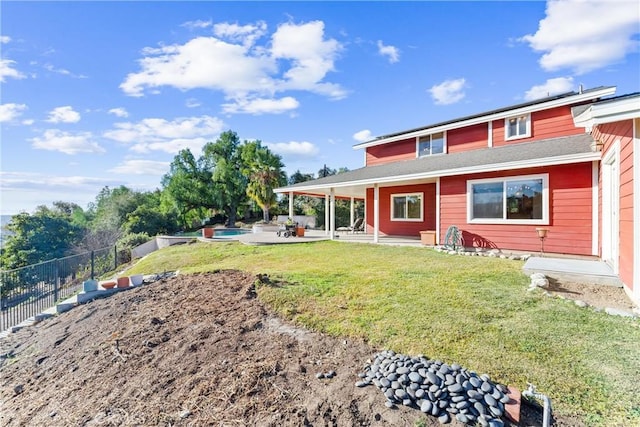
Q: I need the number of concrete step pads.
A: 1